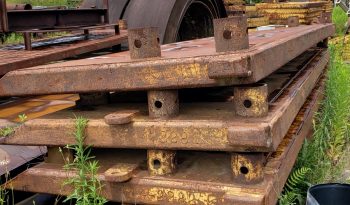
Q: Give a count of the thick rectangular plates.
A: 3